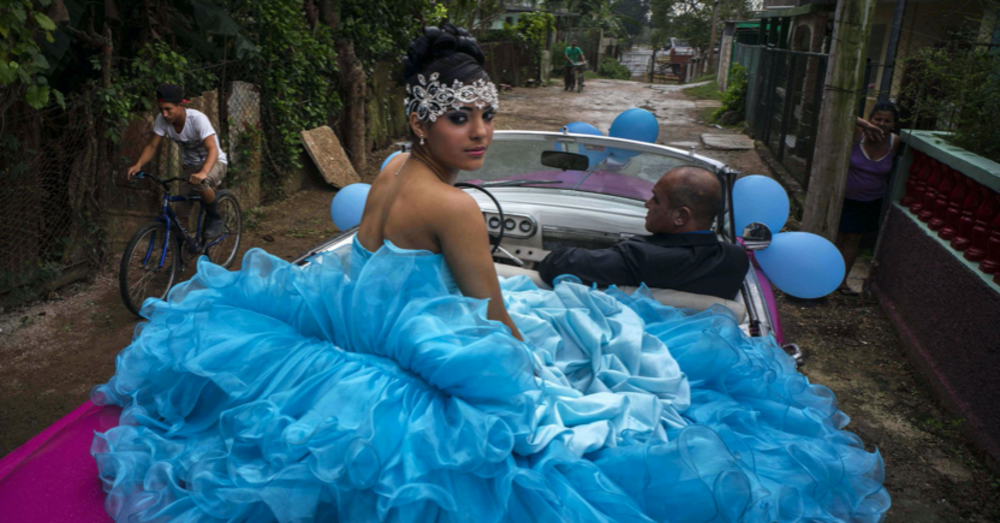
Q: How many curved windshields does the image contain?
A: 1